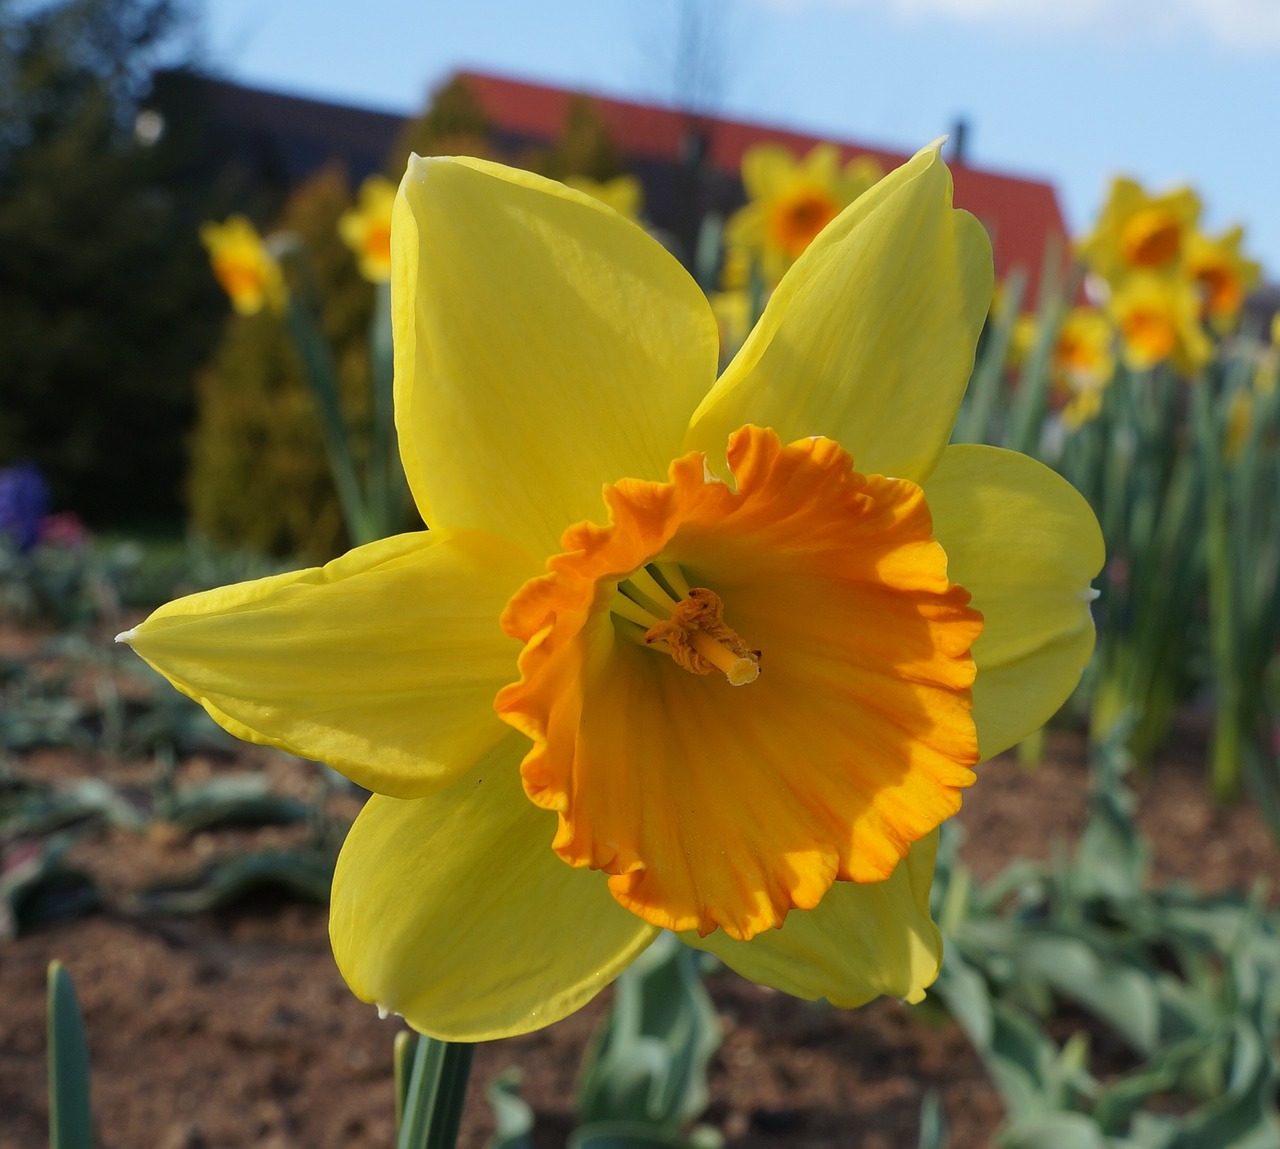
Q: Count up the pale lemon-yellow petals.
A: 6